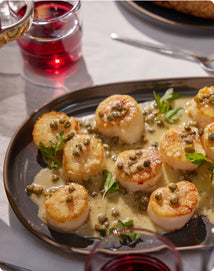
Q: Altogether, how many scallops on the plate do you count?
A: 9